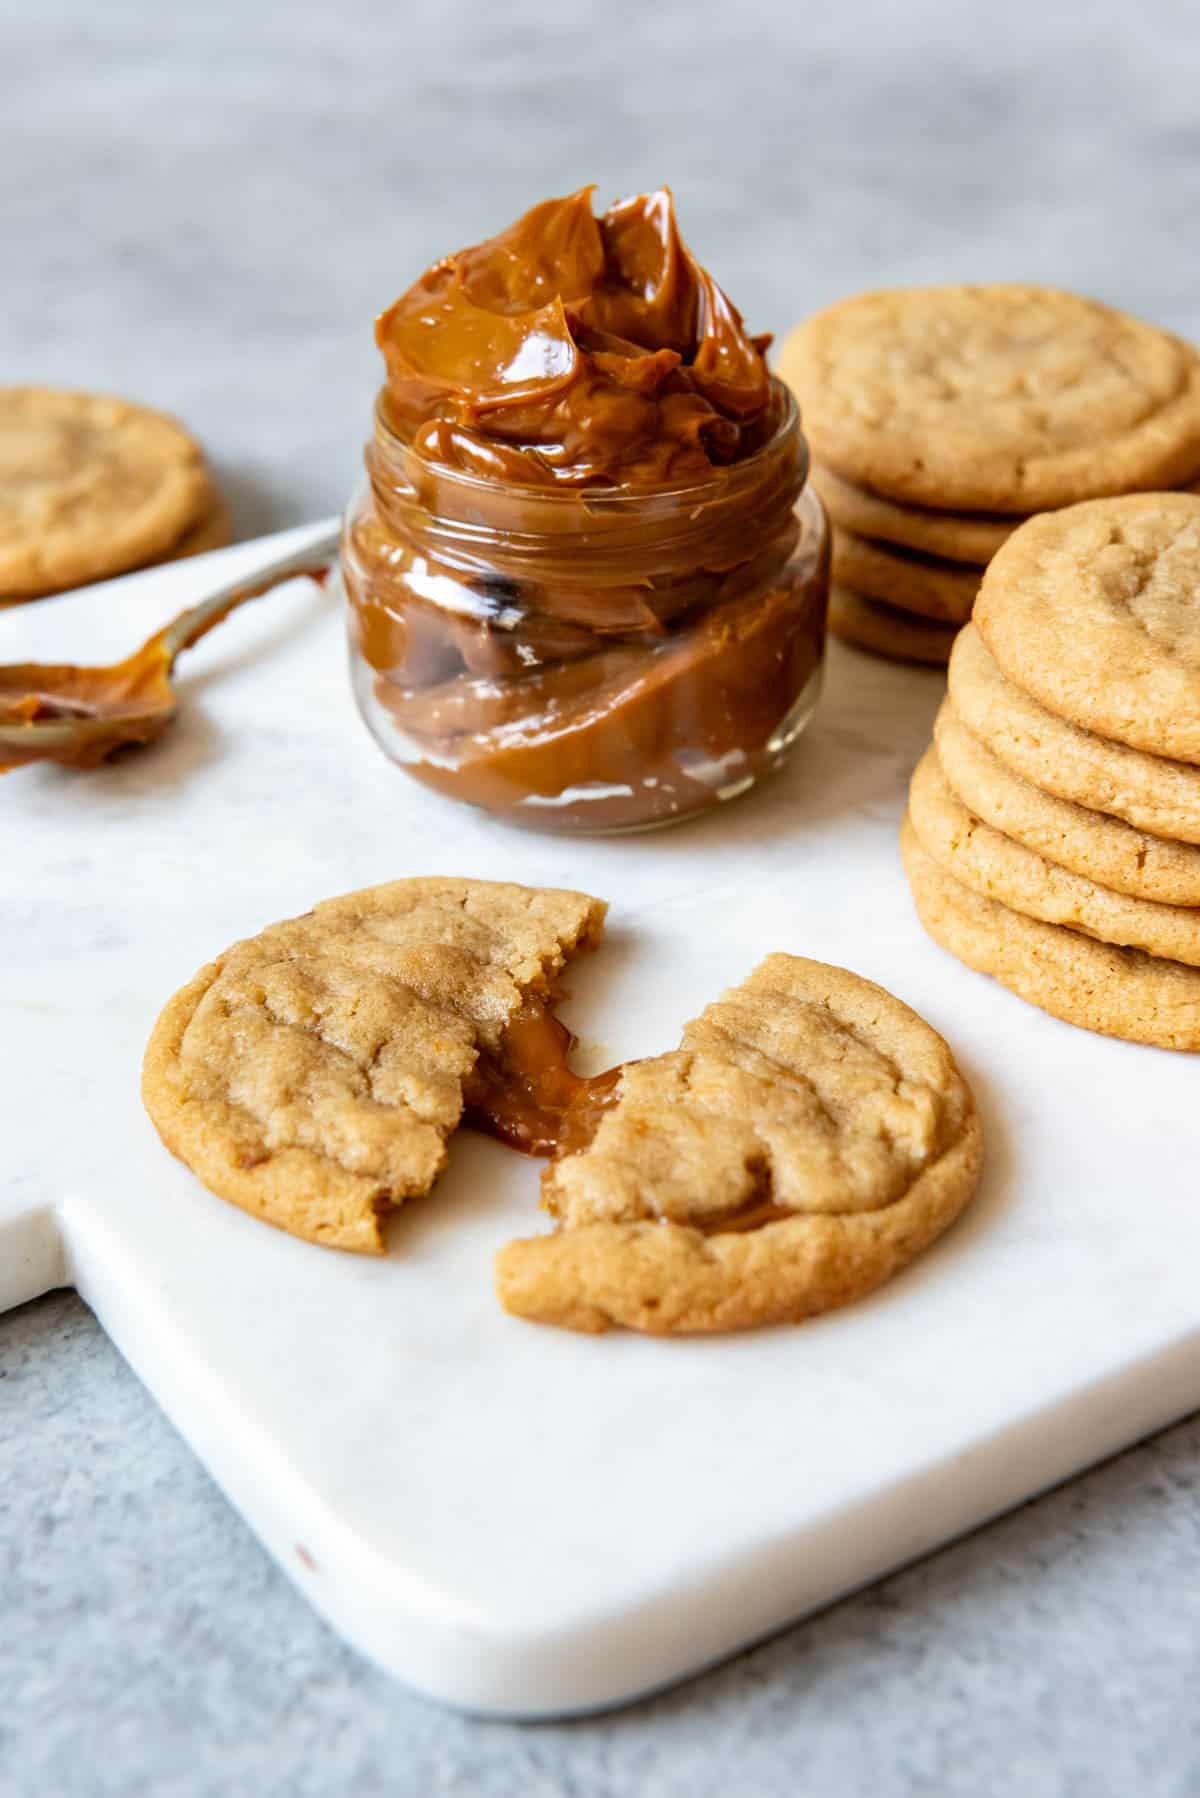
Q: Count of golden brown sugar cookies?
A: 12